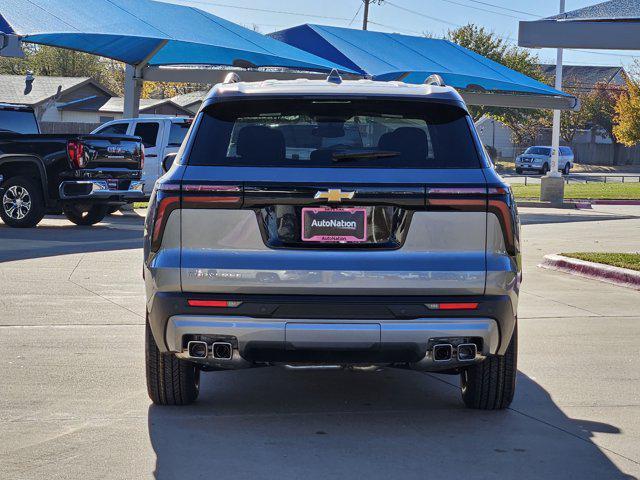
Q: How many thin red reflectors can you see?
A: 2